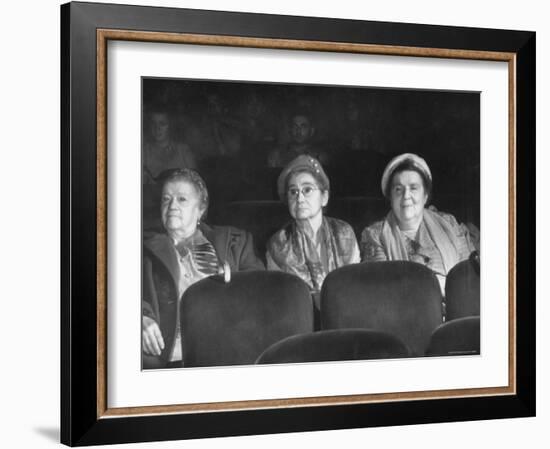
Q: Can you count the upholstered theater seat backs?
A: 5